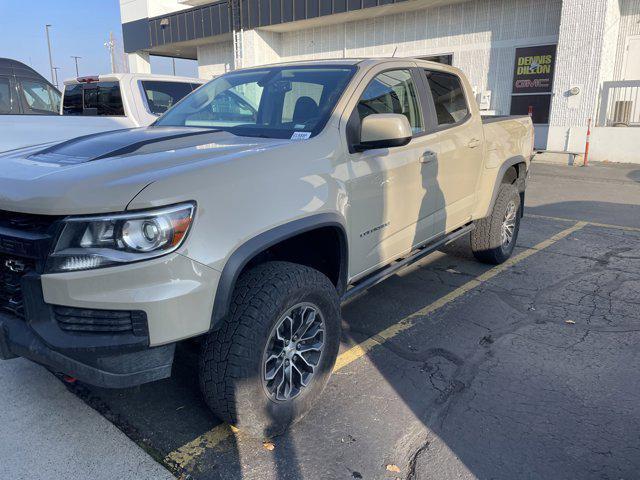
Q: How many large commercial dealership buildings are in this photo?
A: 1